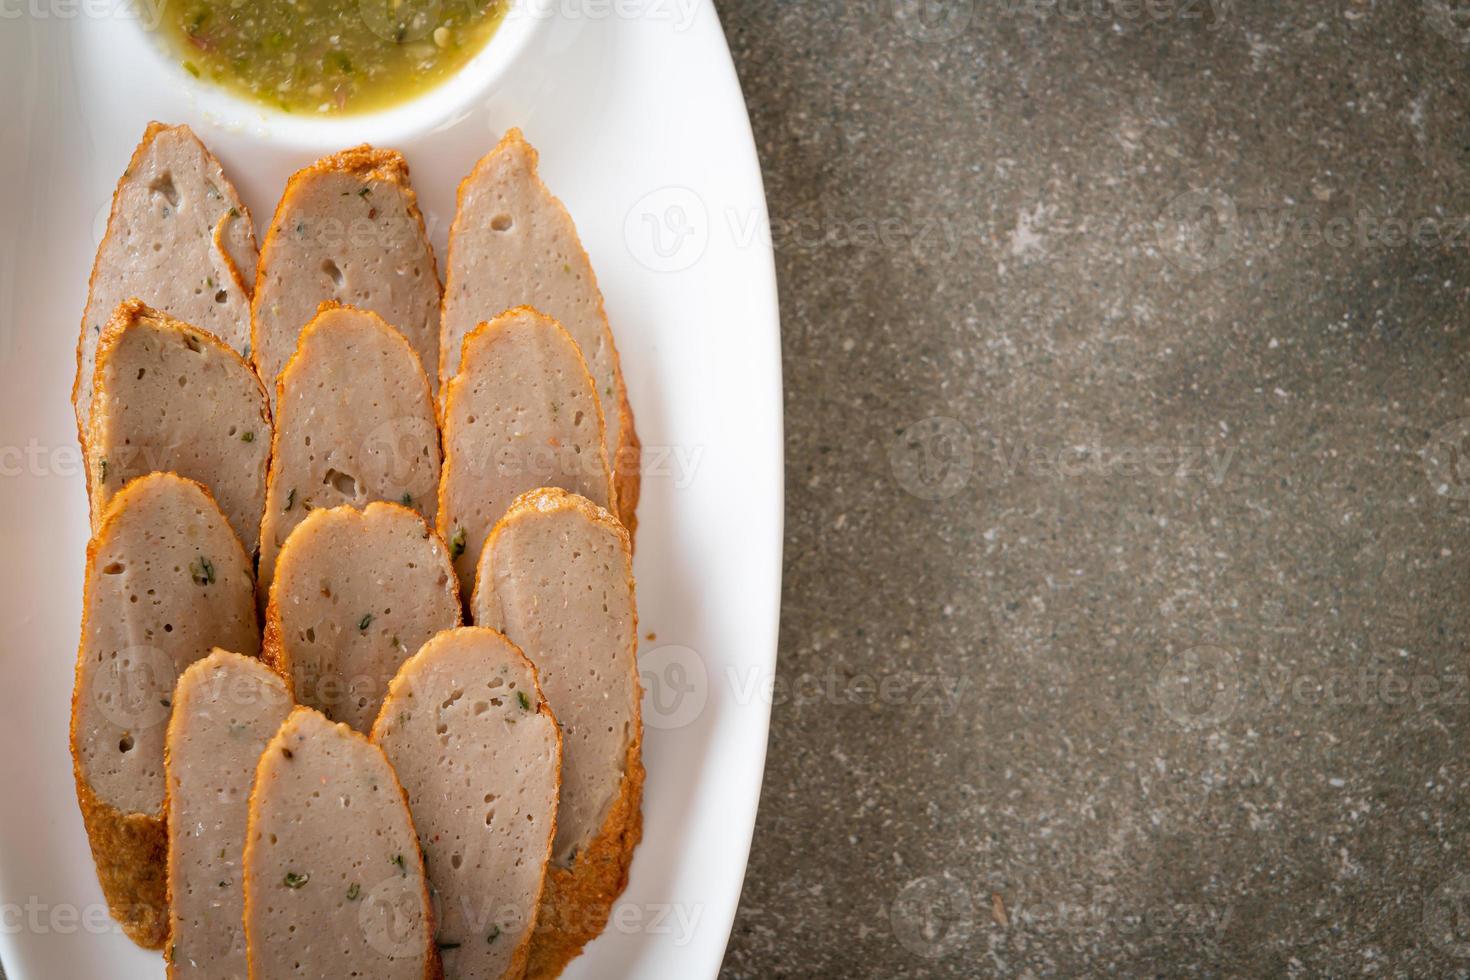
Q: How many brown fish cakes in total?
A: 12